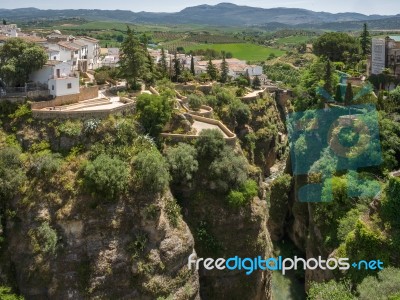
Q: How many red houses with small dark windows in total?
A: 0